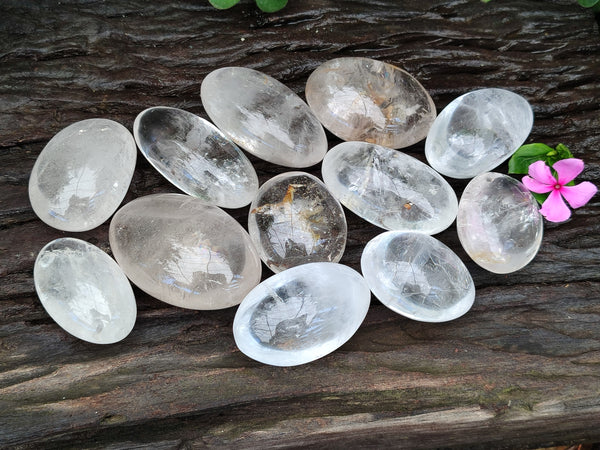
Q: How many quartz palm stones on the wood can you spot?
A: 12